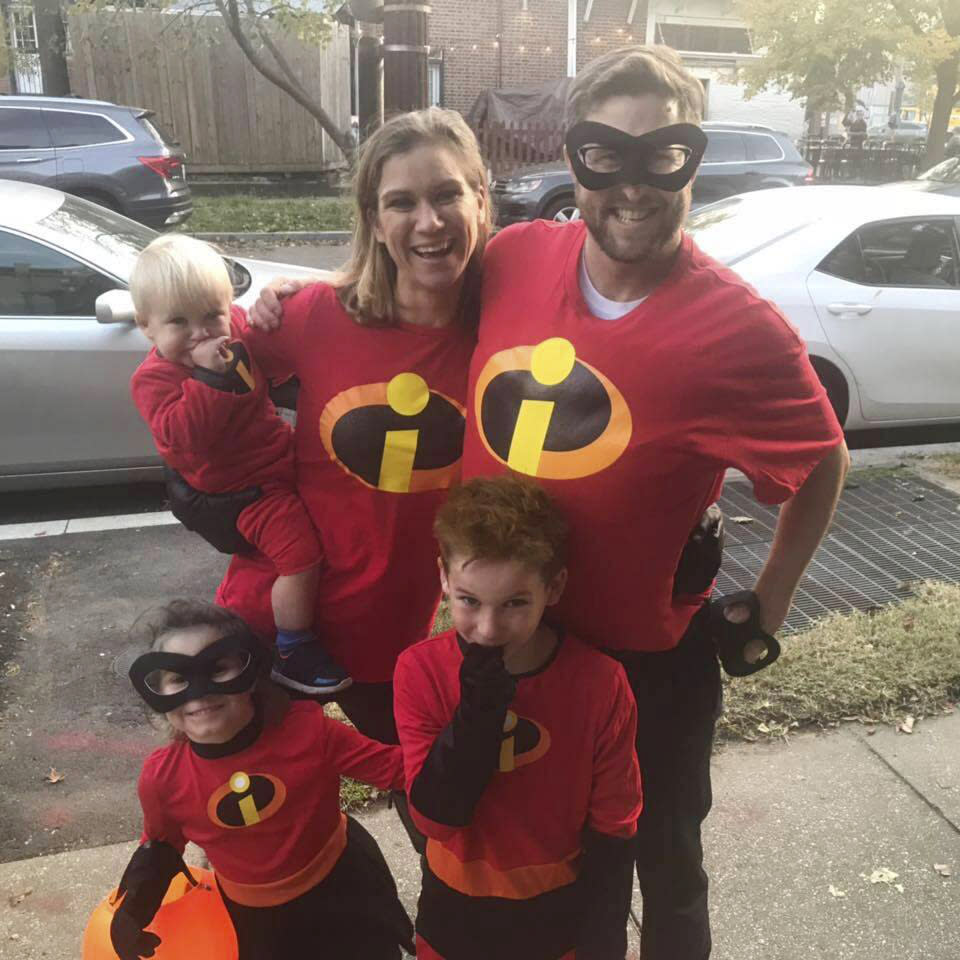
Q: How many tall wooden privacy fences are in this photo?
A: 1